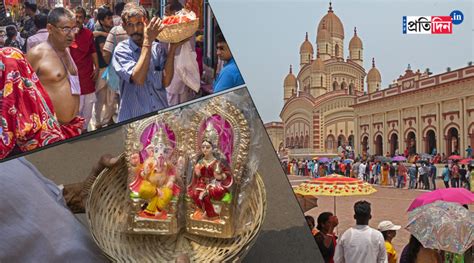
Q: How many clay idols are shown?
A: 2